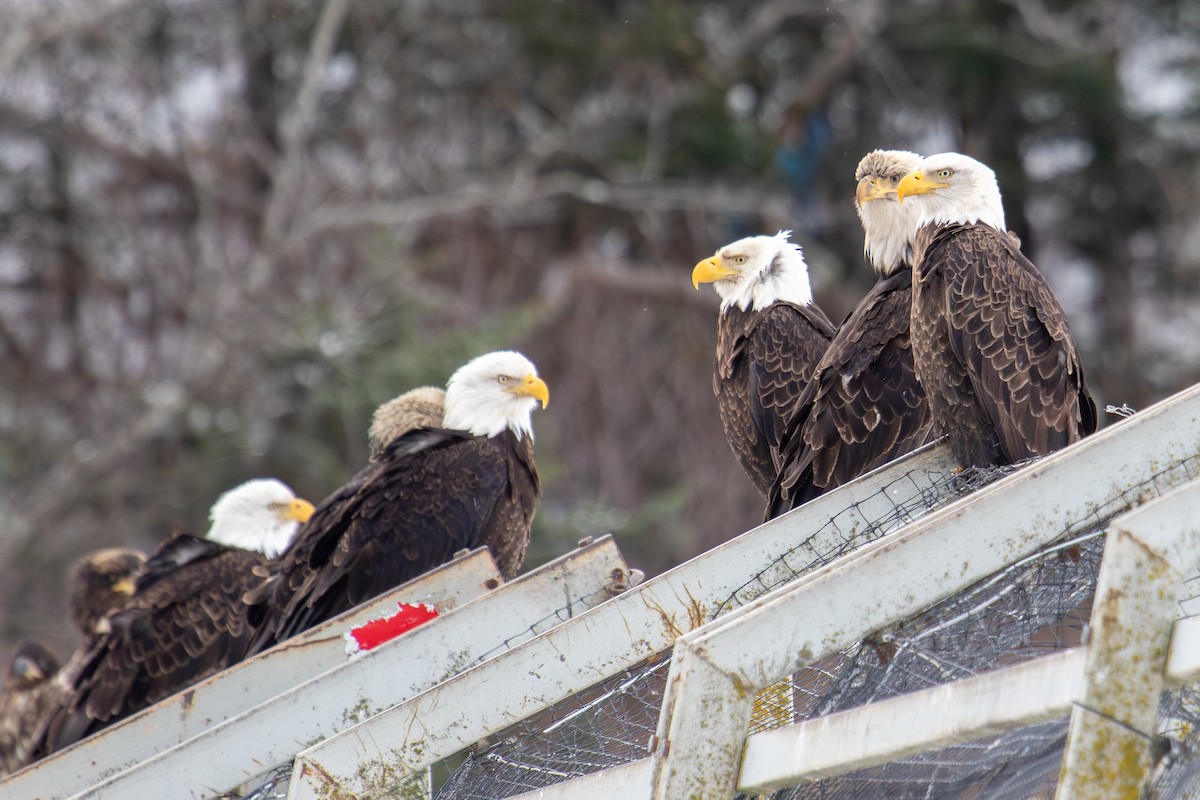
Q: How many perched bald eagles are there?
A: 8